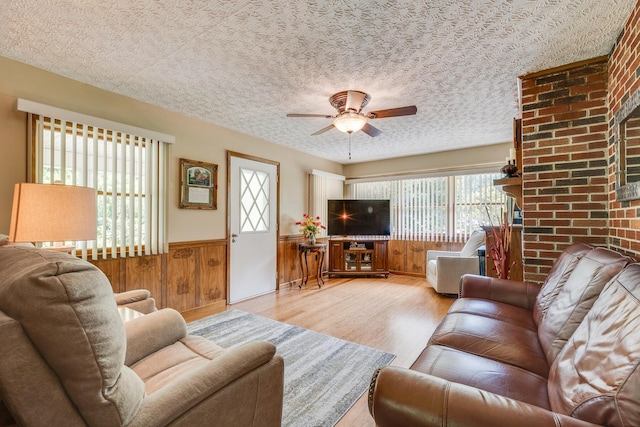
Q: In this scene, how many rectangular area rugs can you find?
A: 1